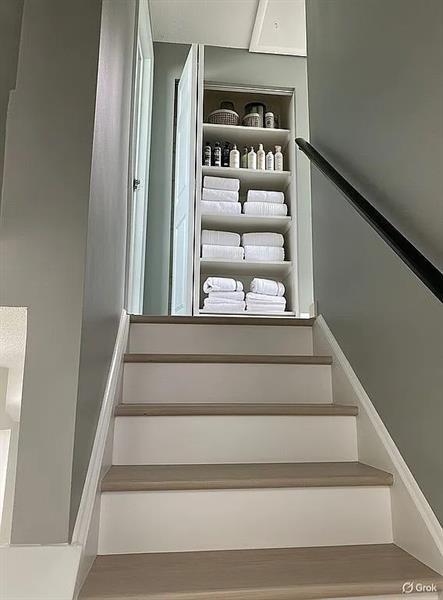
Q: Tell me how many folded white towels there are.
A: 15